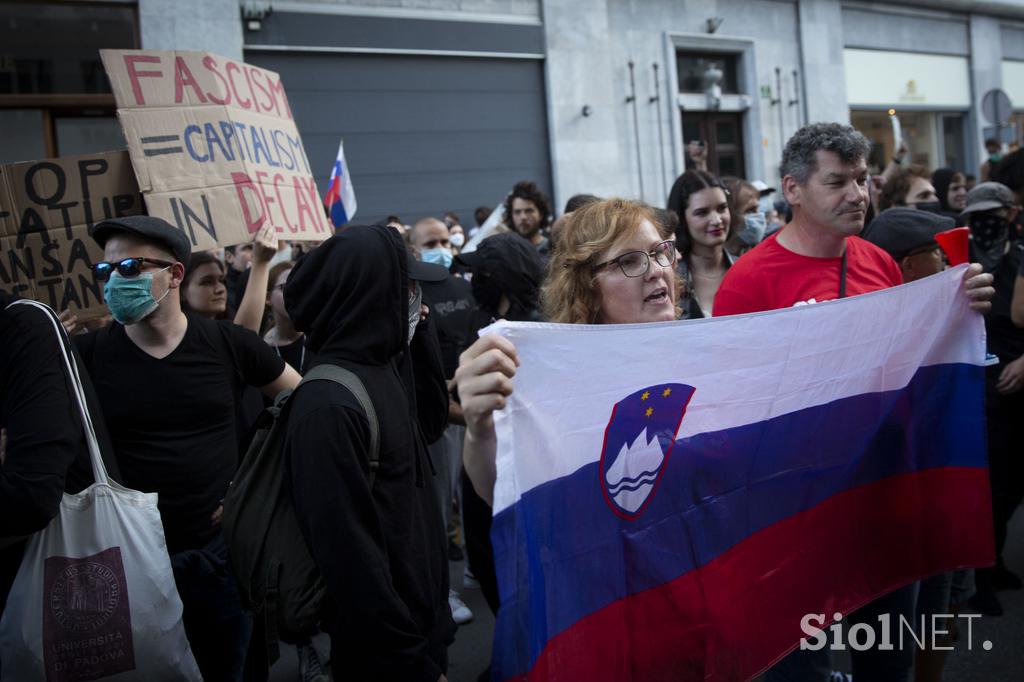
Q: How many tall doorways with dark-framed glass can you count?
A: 1